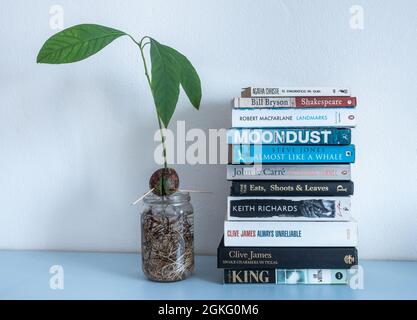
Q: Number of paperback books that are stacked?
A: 11